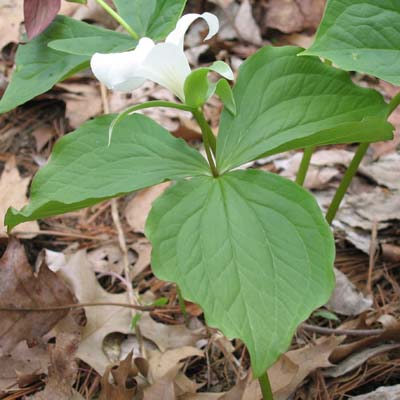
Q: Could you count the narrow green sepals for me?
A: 3